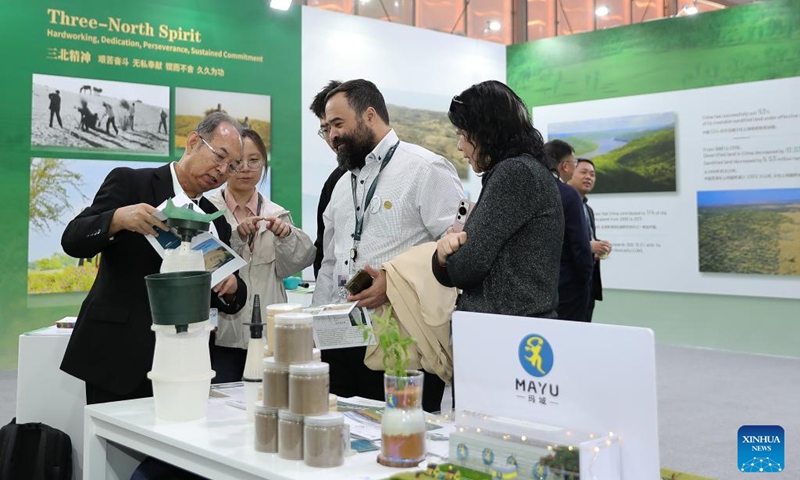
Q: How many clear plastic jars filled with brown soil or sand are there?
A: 6